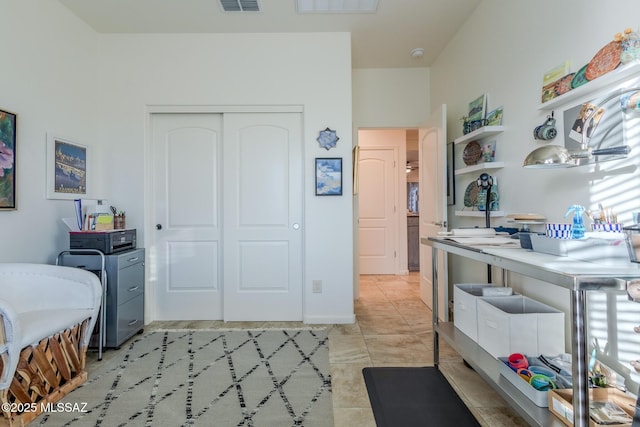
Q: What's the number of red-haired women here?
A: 0